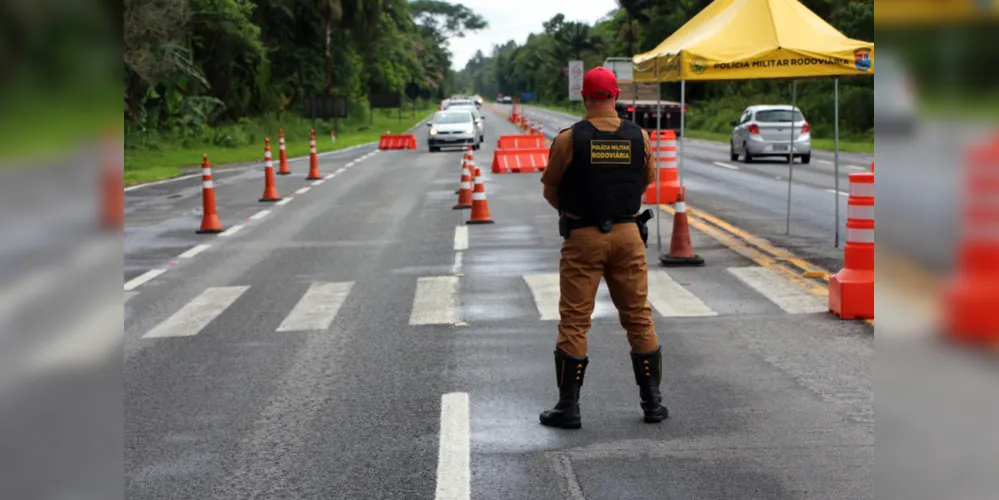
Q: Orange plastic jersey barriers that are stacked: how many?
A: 2